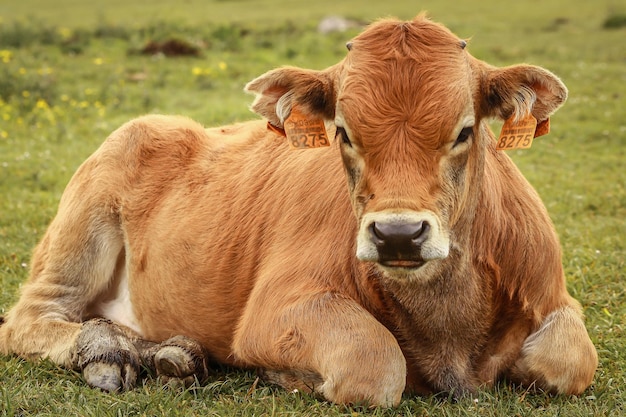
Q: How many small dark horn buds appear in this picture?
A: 2